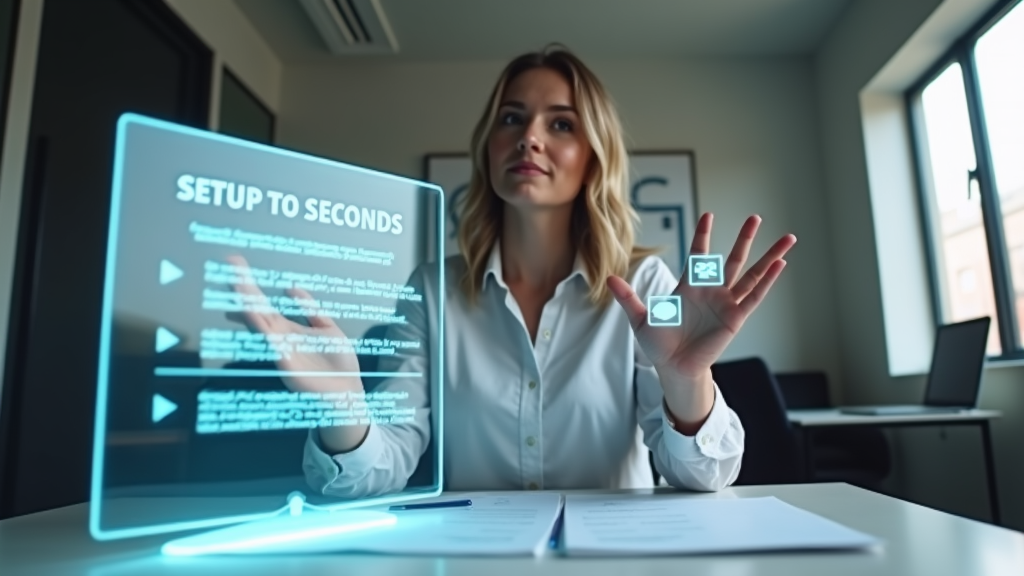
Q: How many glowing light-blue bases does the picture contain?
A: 1